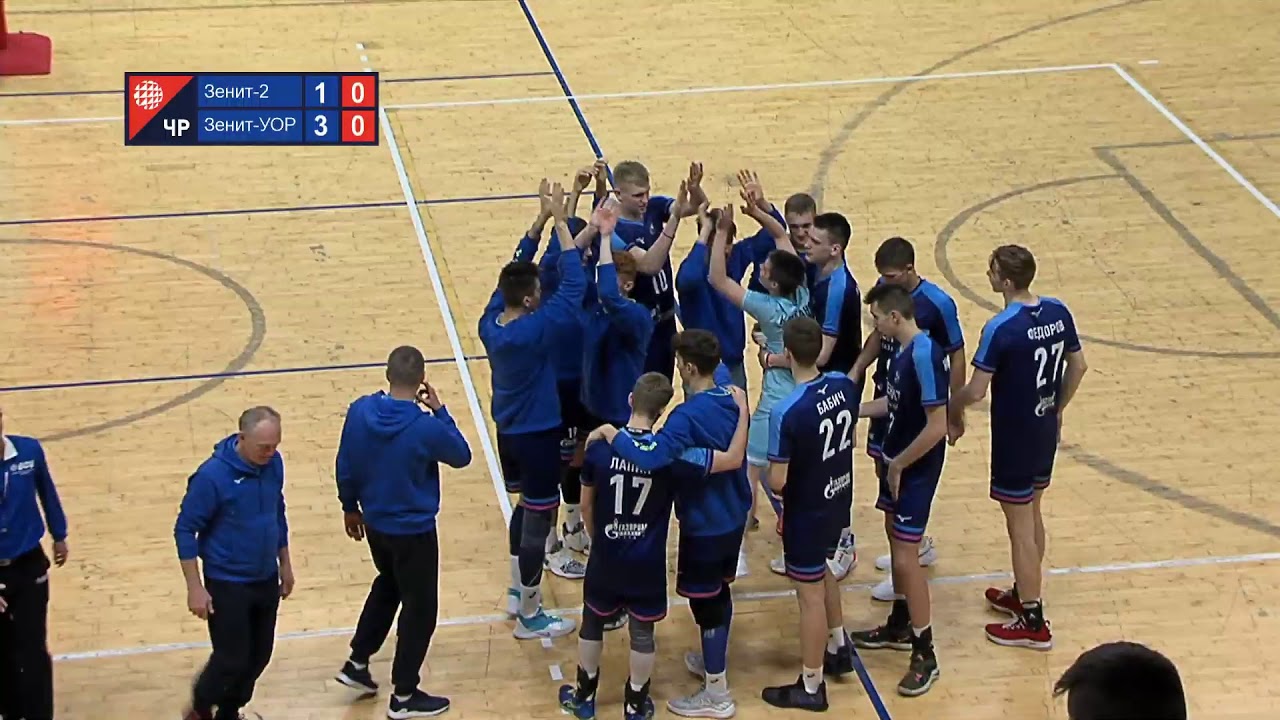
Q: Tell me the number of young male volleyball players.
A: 14